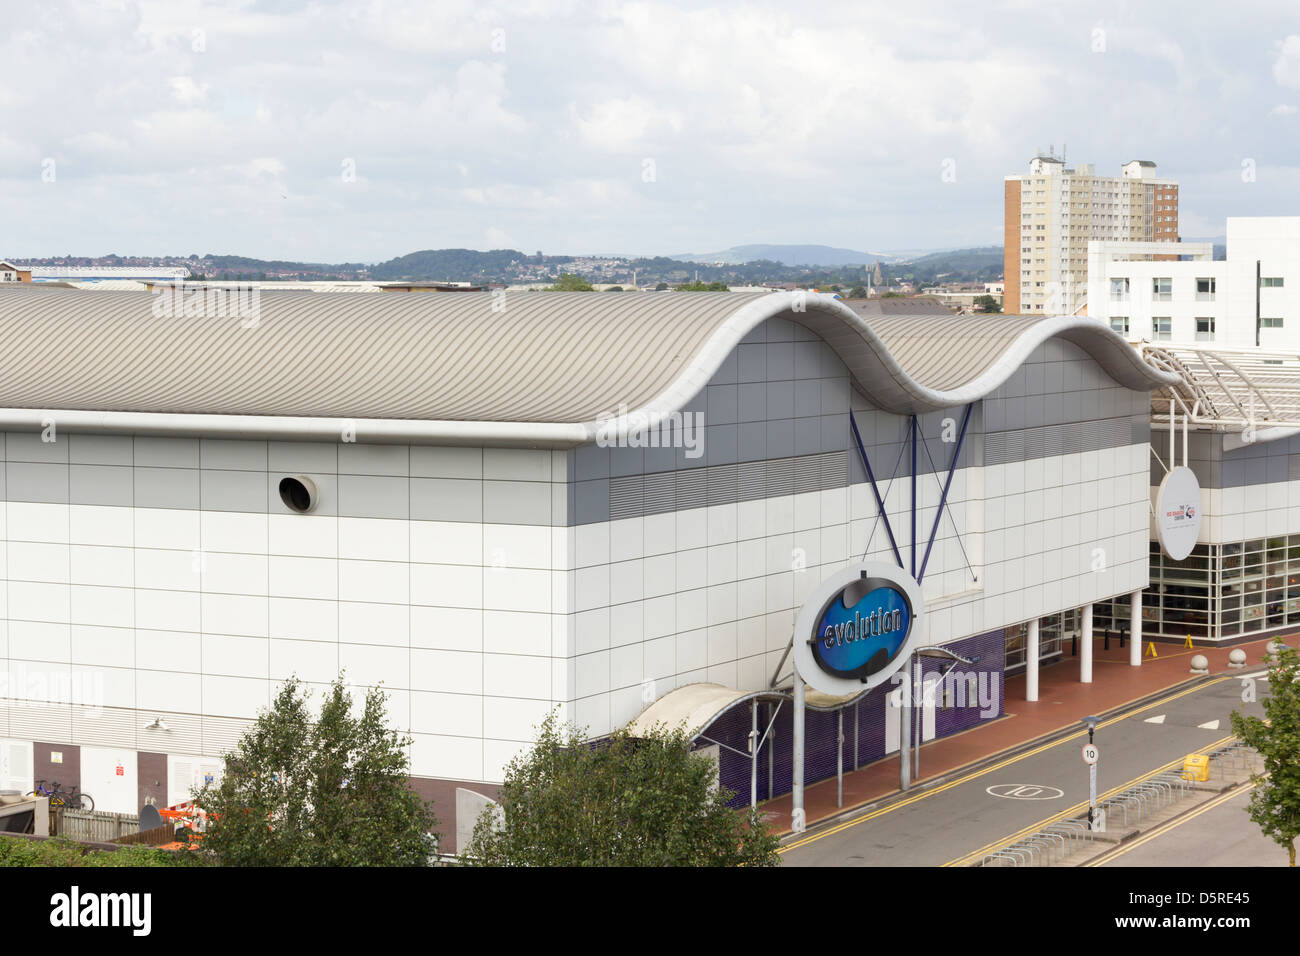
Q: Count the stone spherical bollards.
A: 3